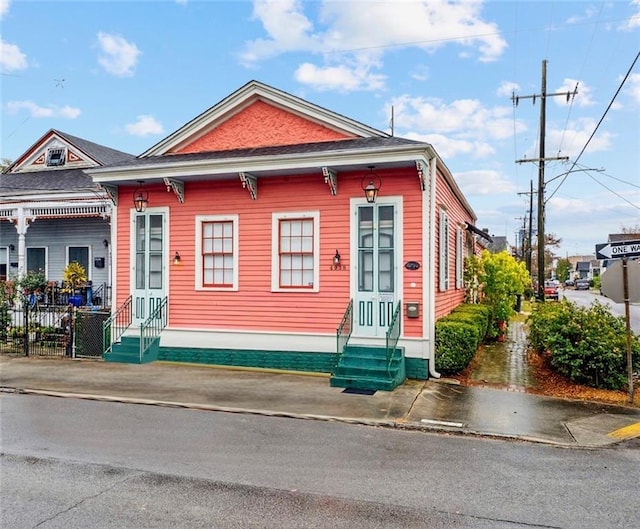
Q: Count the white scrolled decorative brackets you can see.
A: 5